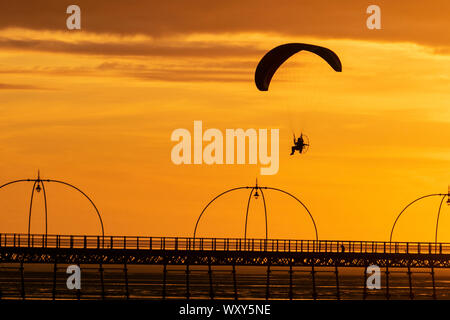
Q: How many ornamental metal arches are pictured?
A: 3